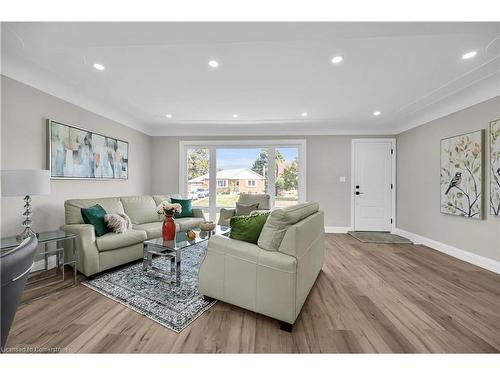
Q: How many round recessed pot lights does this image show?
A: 8